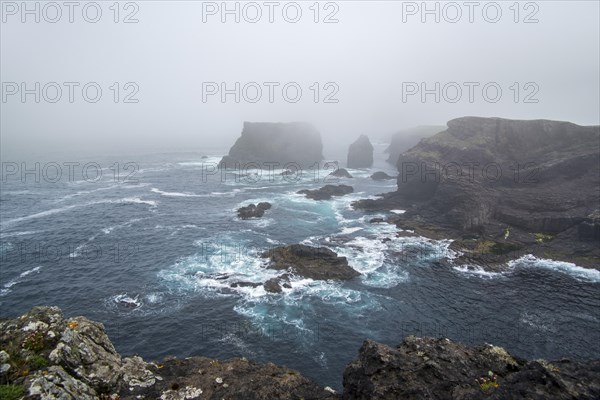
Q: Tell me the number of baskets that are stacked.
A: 0